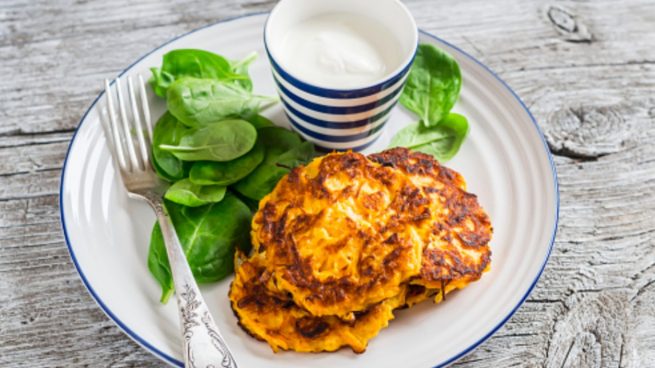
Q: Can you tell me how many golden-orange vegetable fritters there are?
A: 3